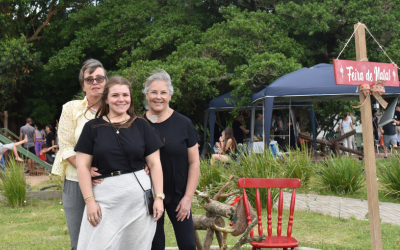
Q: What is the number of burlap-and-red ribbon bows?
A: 1